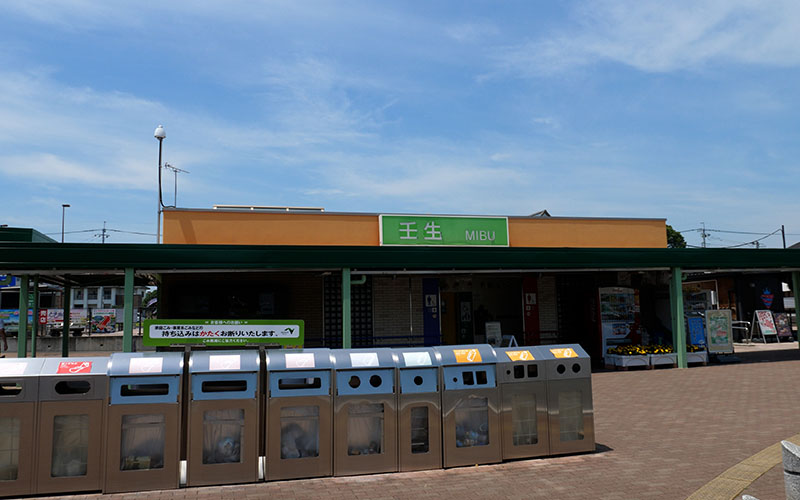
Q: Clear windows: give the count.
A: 10